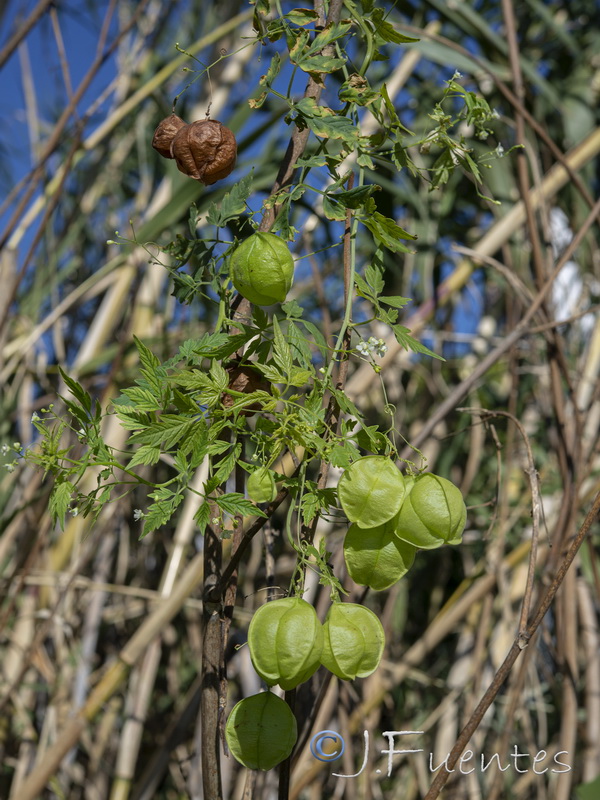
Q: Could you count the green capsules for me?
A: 8